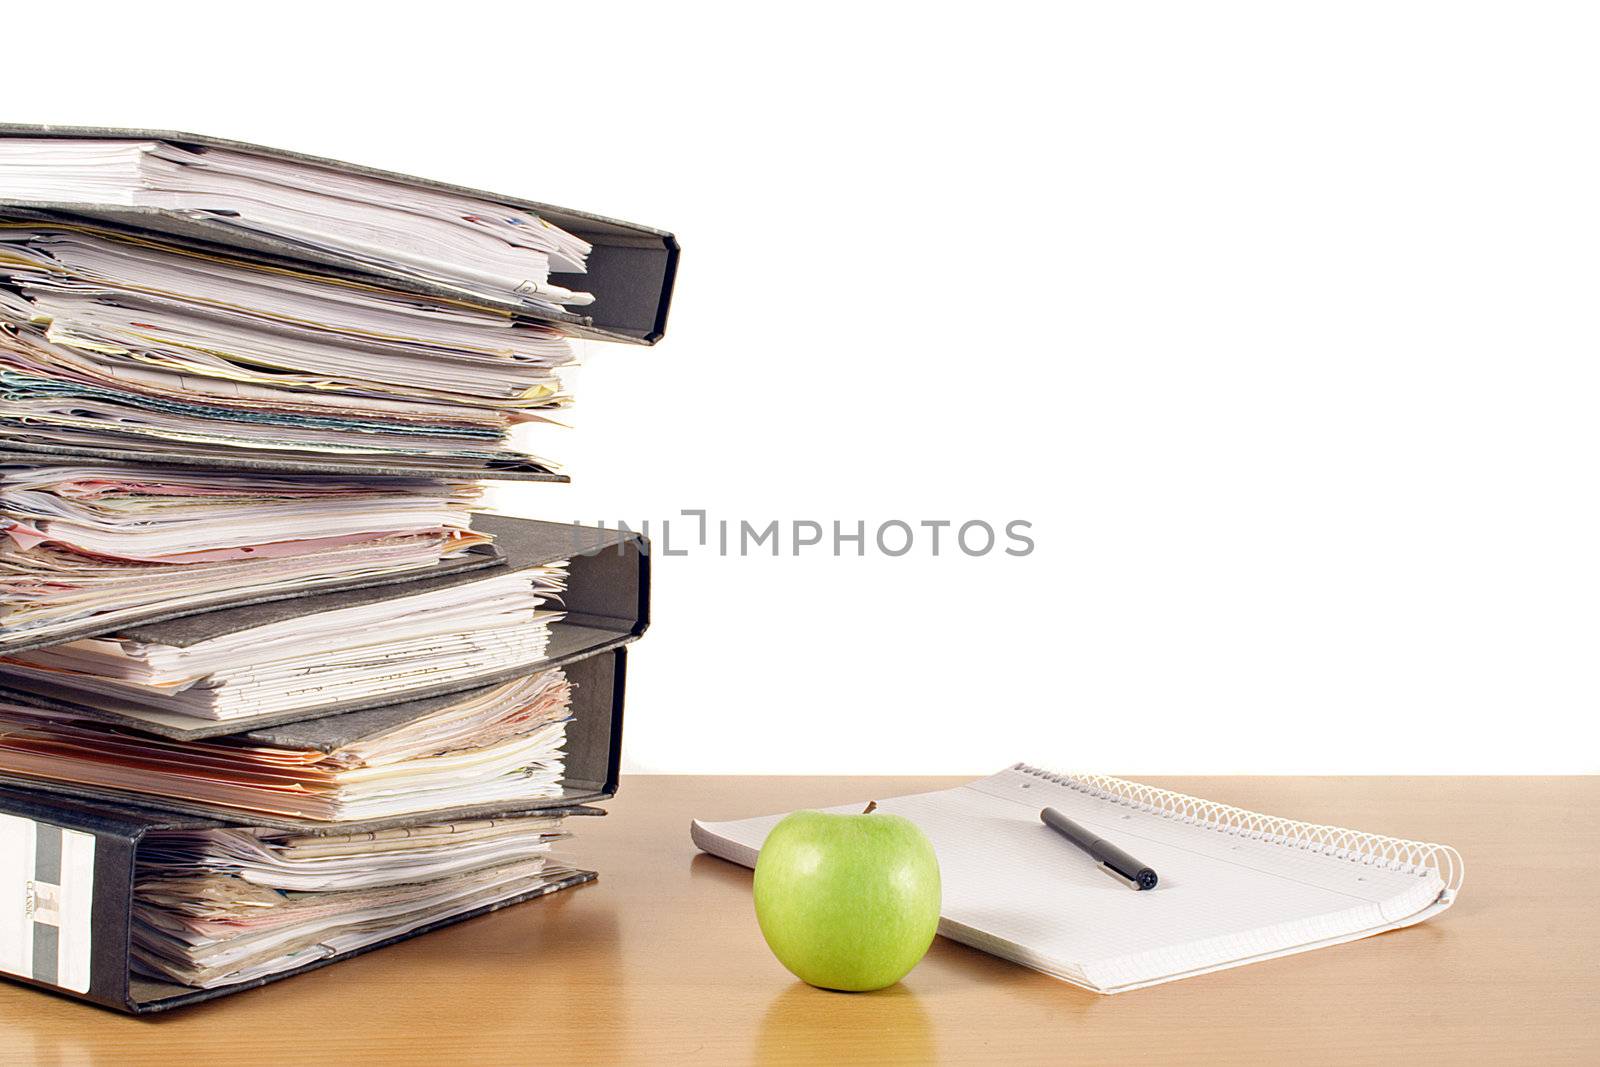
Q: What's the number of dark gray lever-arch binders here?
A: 6